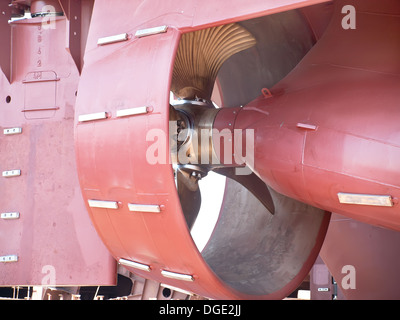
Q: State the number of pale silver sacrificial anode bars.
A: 13